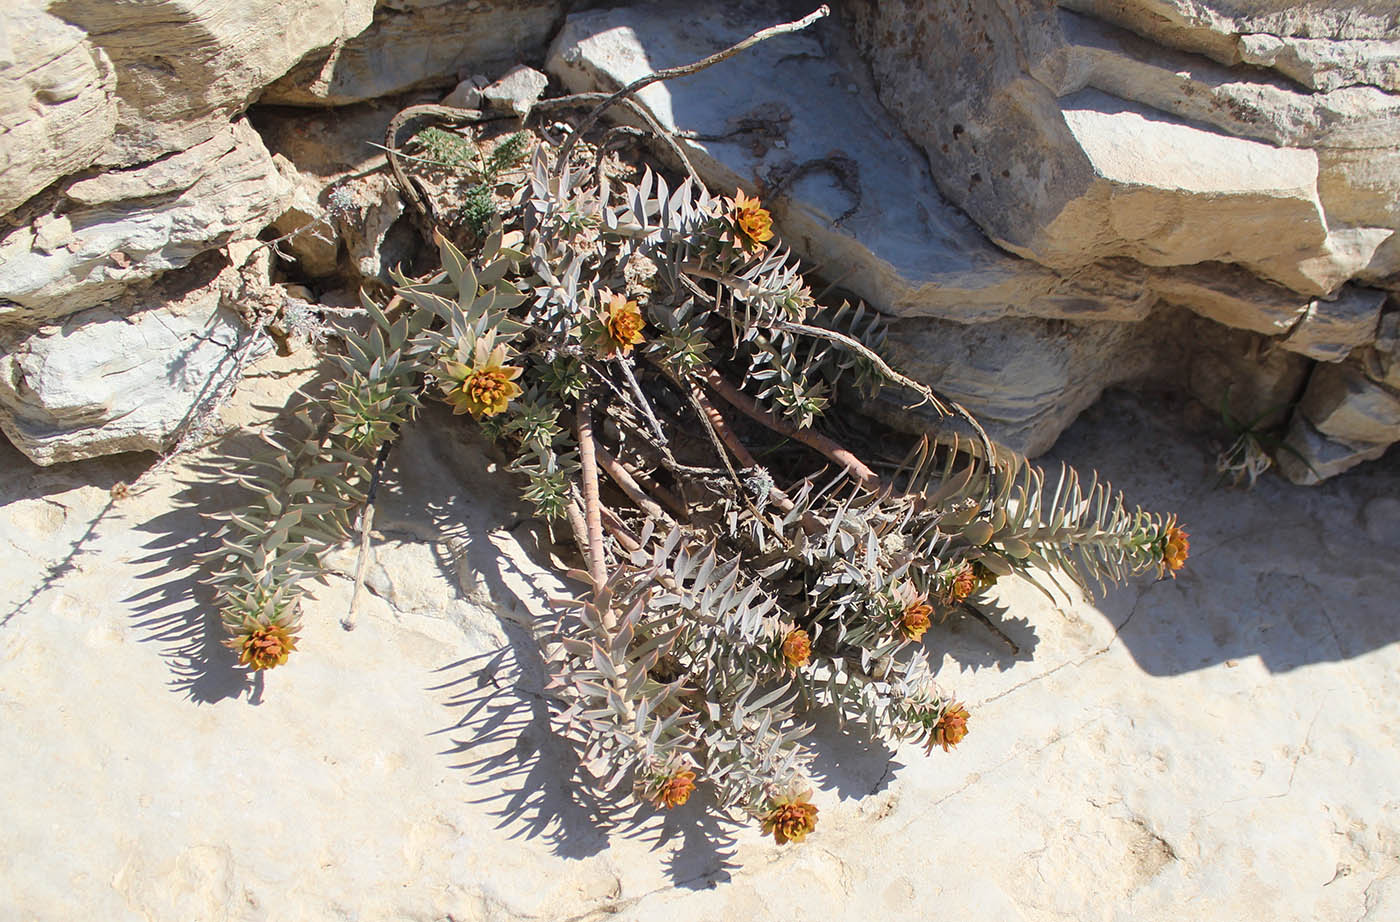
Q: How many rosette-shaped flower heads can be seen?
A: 11